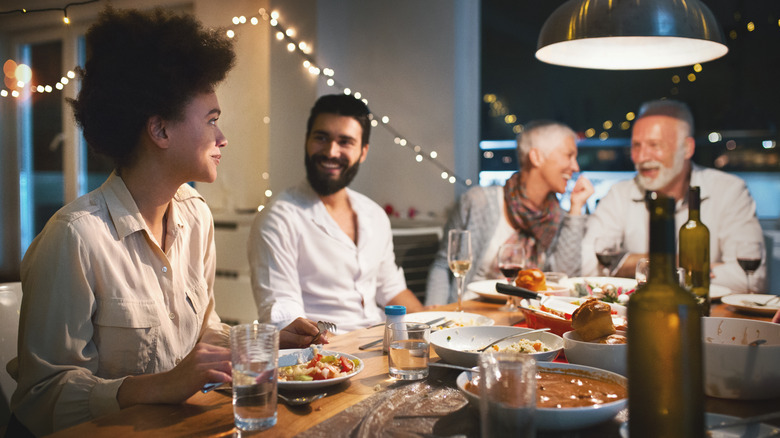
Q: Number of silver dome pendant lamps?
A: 1